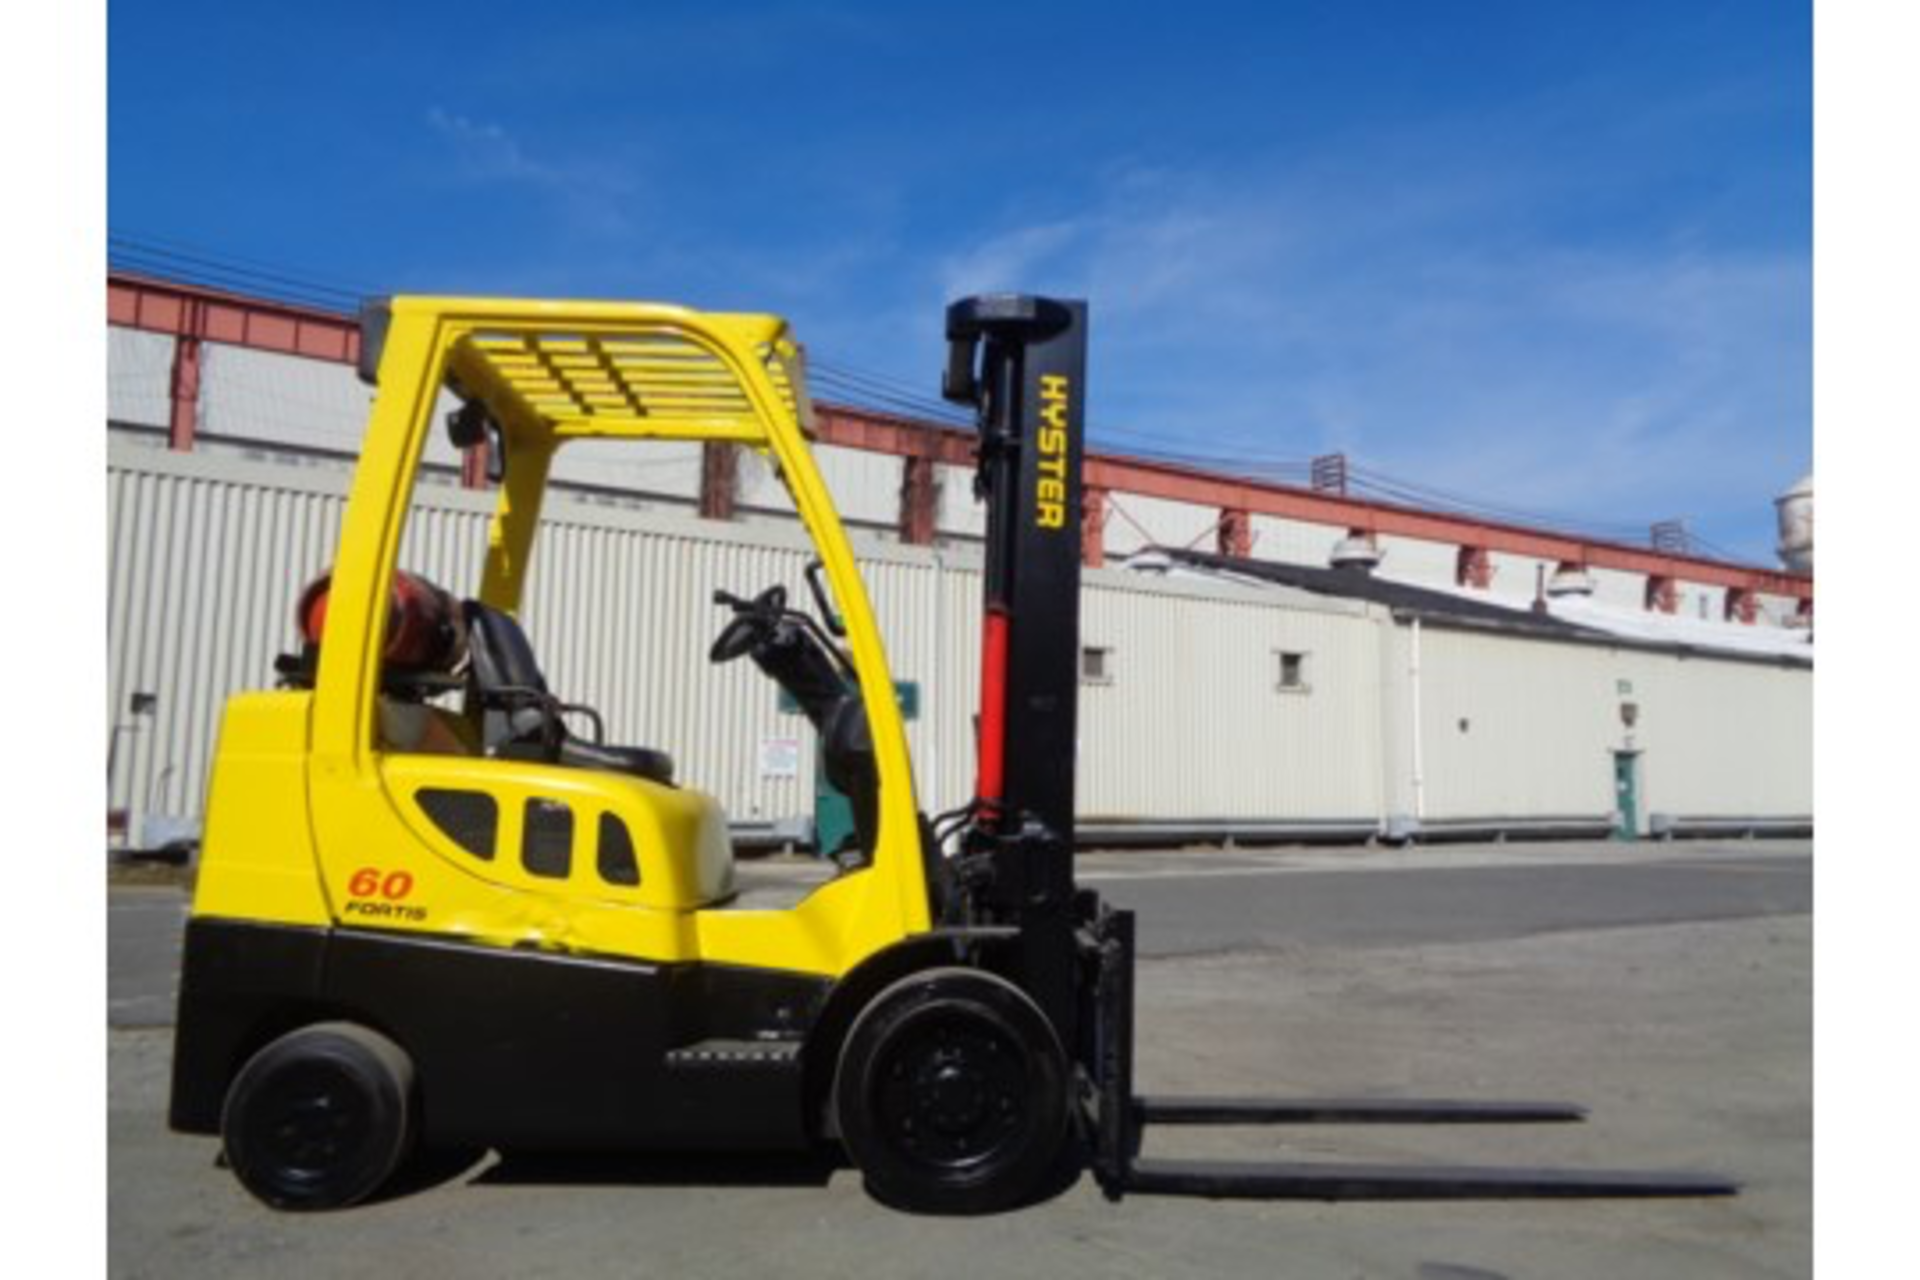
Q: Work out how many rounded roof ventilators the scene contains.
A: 3